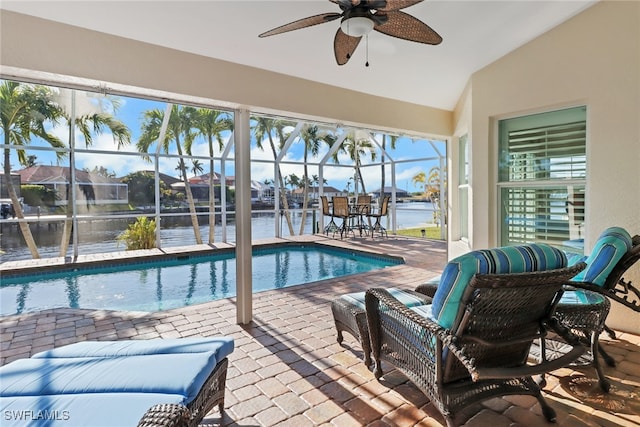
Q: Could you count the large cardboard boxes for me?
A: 0